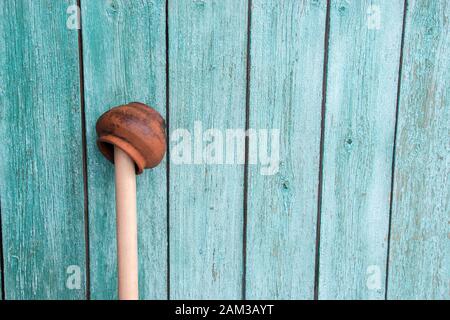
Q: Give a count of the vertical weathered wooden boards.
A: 6